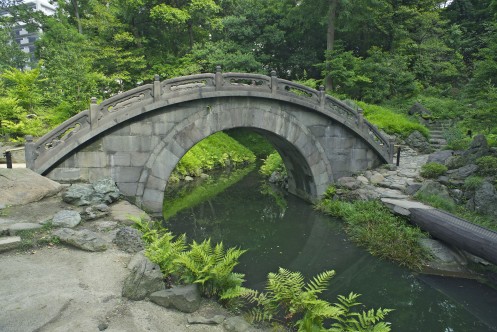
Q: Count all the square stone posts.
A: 8